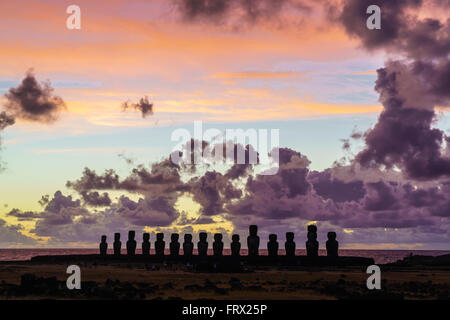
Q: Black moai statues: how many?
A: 15